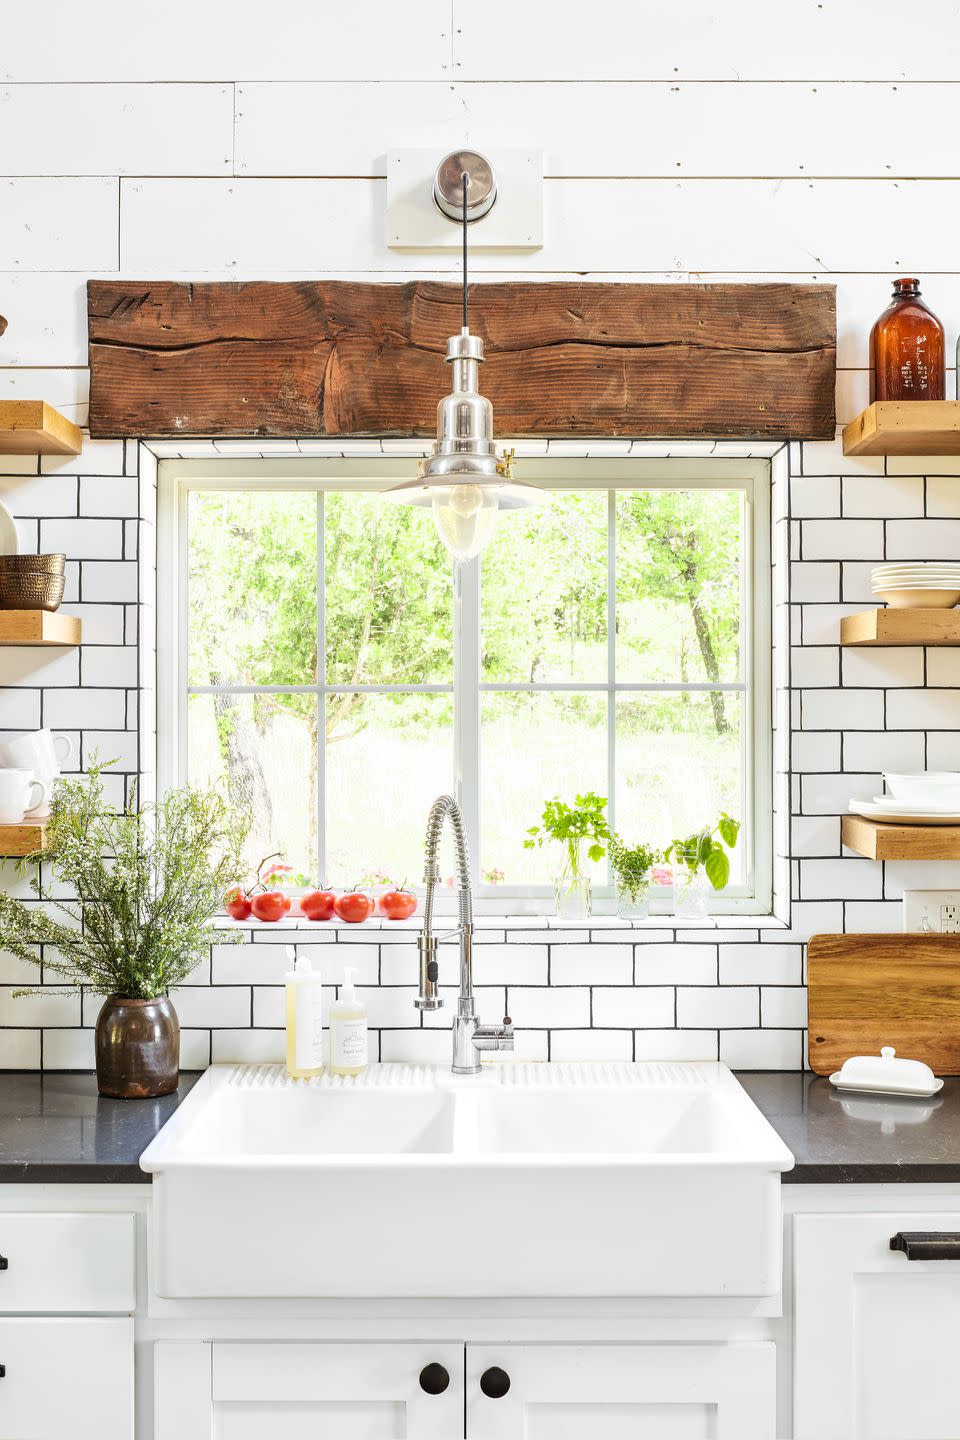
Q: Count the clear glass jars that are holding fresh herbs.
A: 3